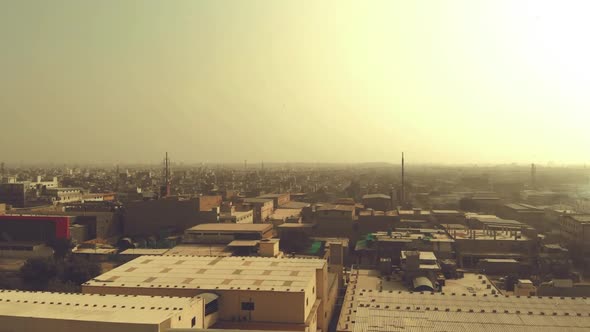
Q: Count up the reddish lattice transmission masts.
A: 1